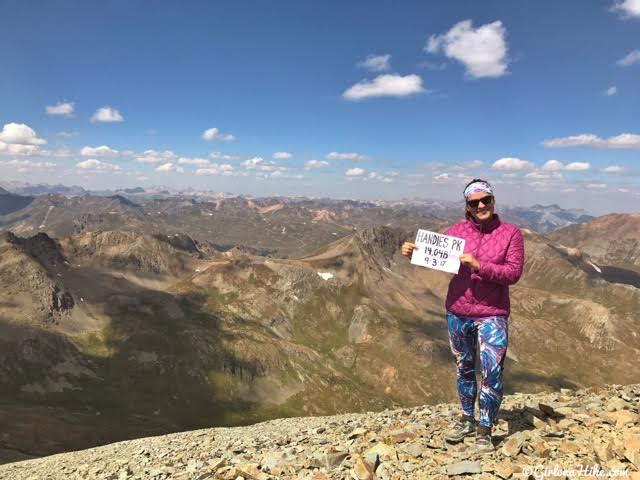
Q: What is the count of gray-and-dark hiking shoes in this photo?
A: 2